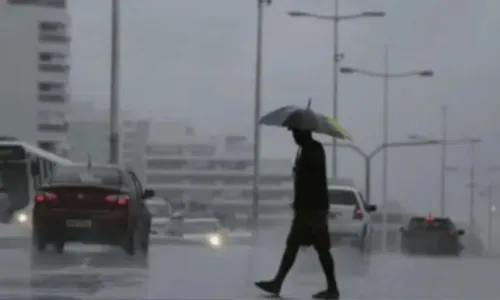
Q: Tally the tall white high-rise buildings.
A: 1